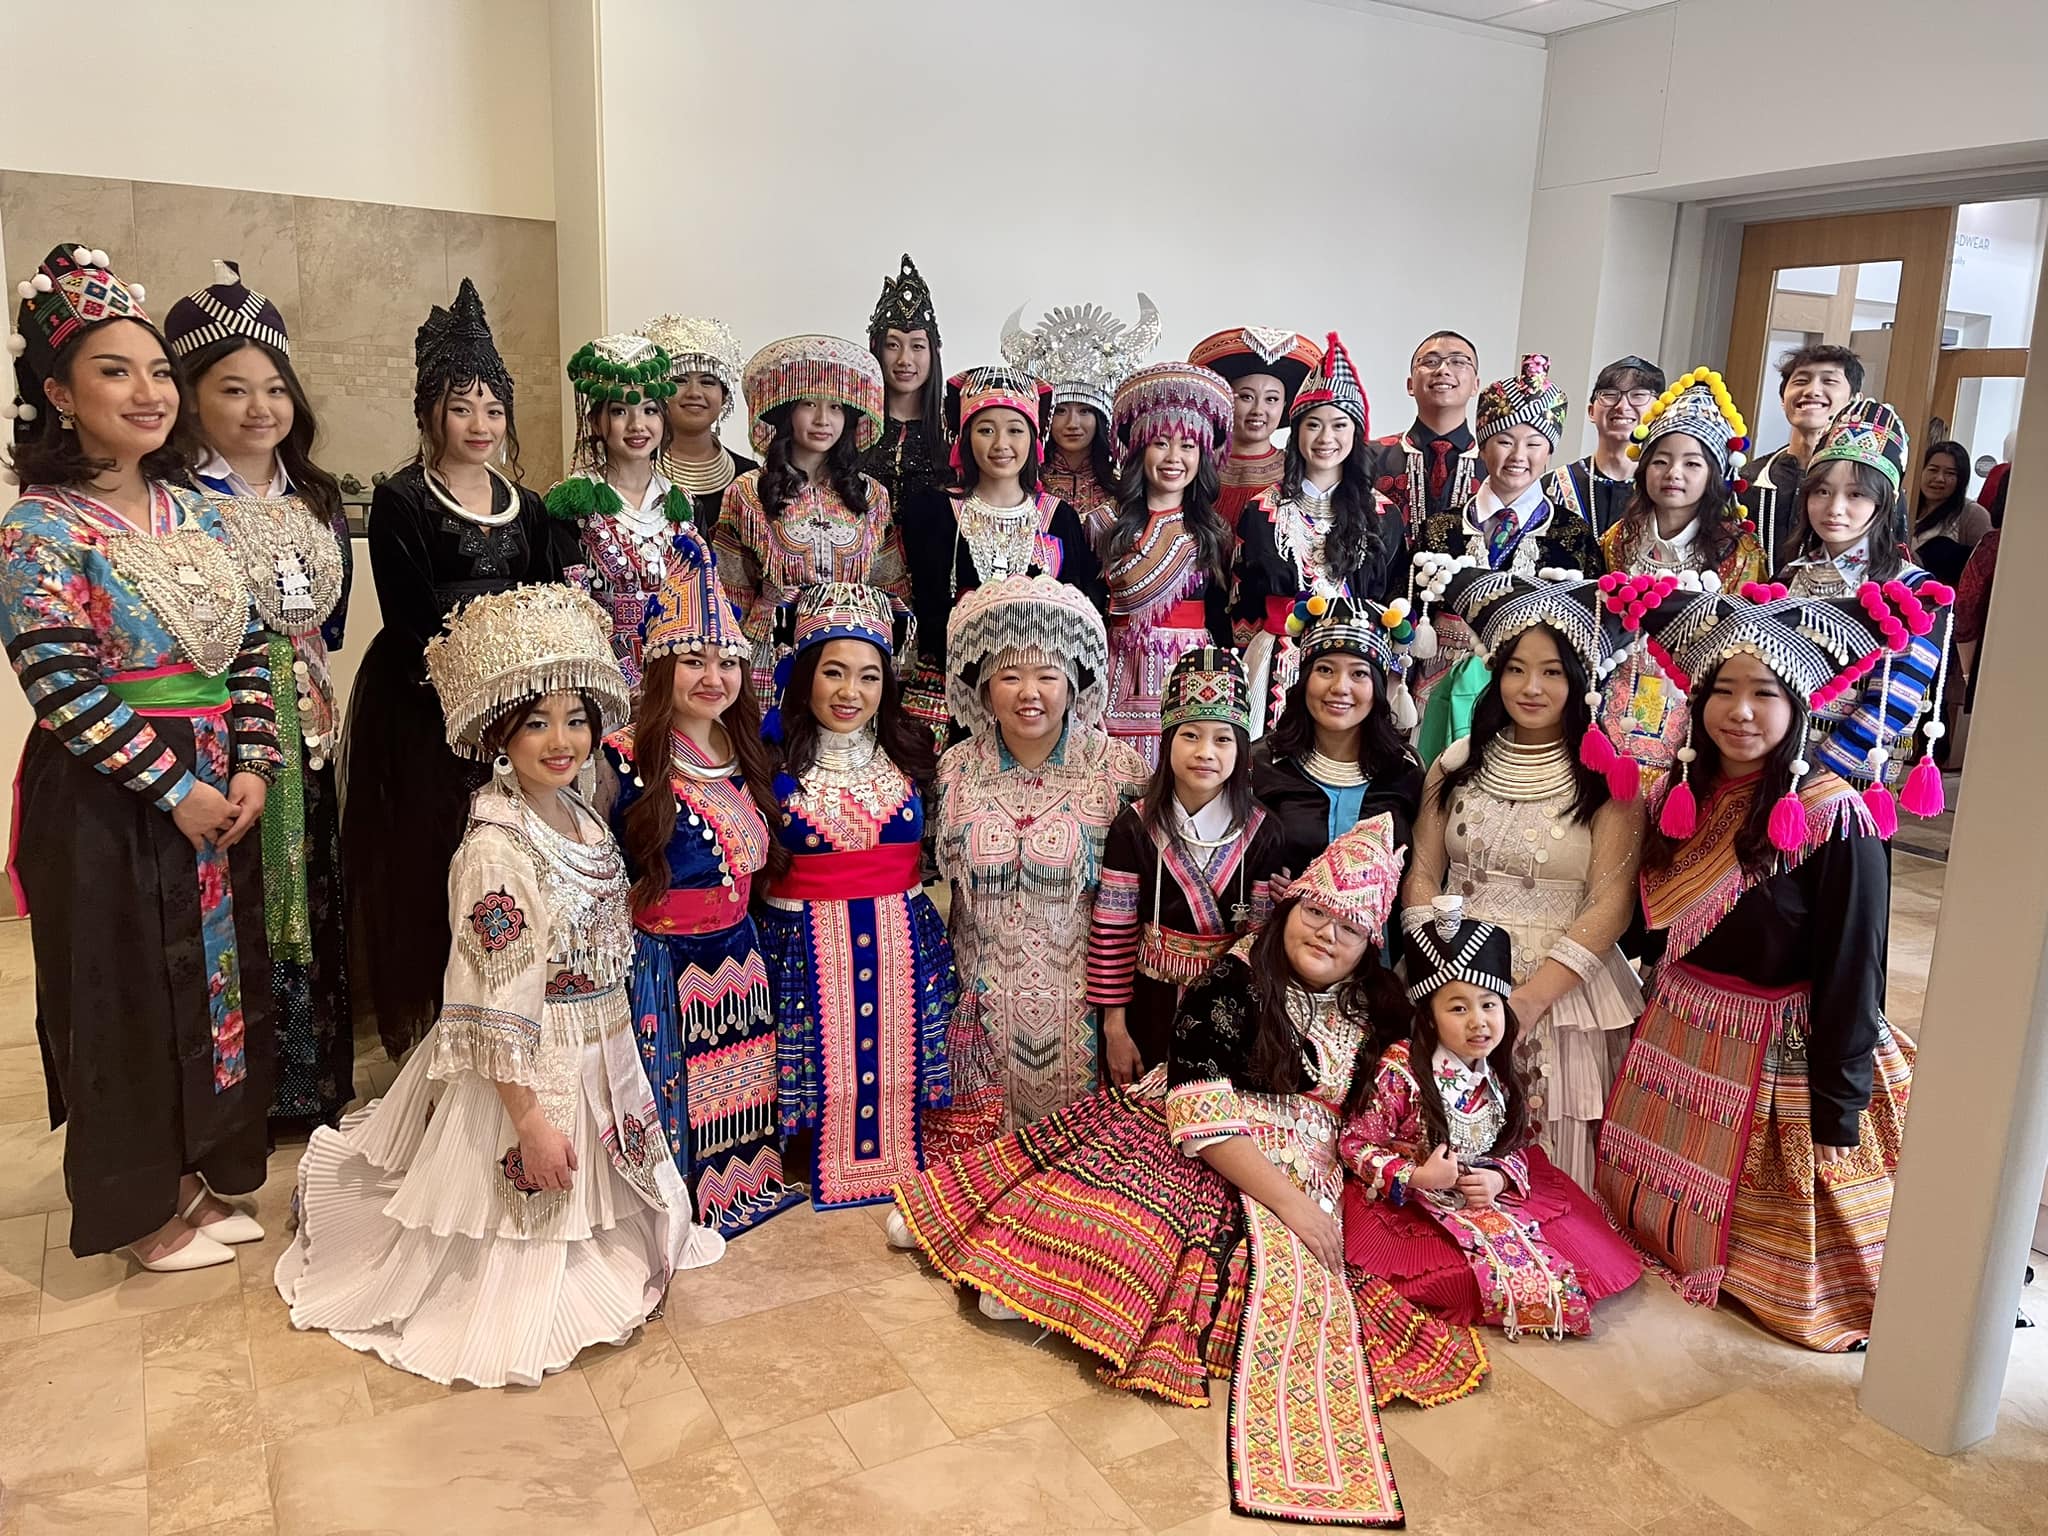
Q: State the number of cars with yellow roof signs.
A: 0